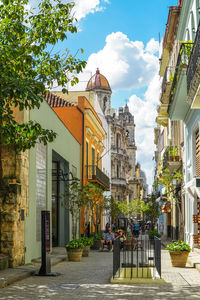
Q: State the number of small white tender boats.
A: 0